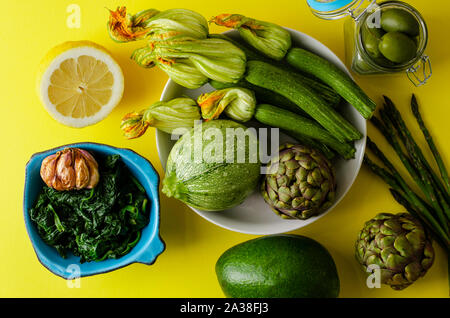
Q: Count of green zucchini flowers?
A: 6